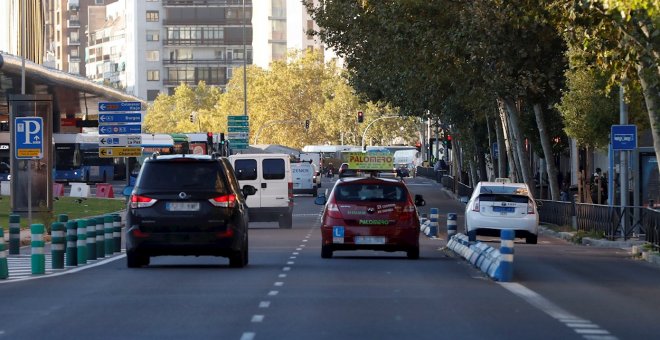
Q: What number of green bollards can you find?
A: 11